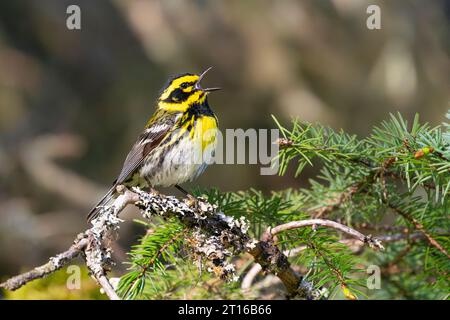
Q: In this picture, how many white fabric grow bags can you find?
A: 0